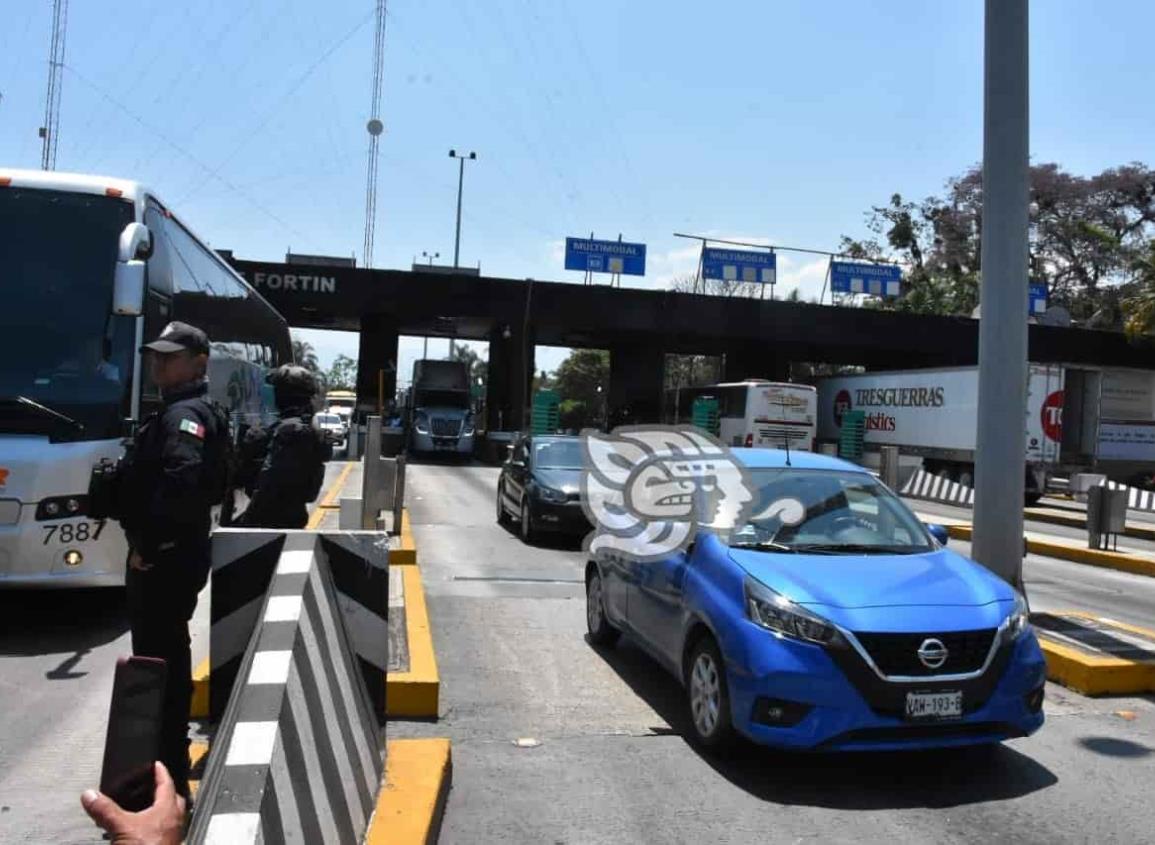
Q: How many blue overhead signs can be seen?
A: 4